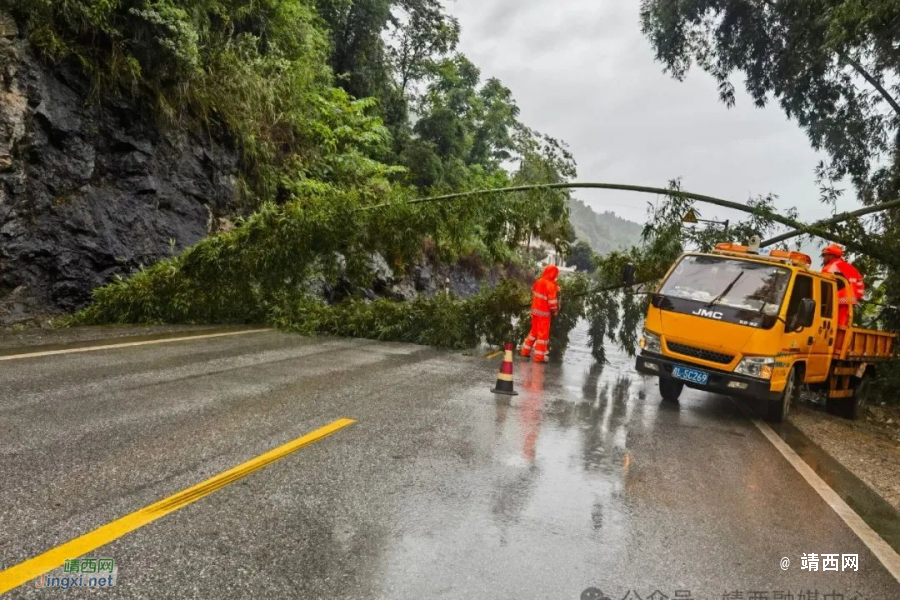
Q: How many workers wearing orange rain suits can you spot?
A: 2